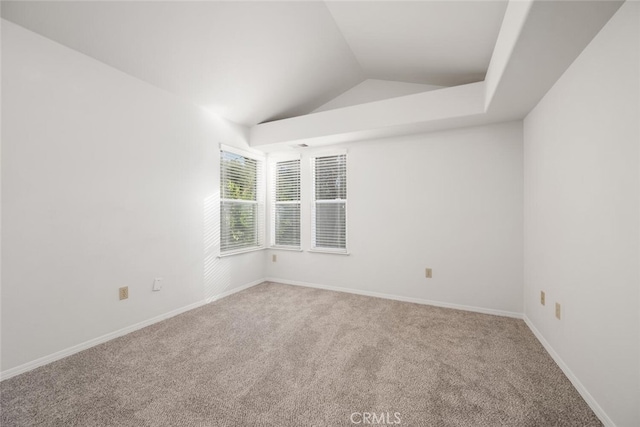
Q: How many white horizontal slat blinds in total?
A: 3